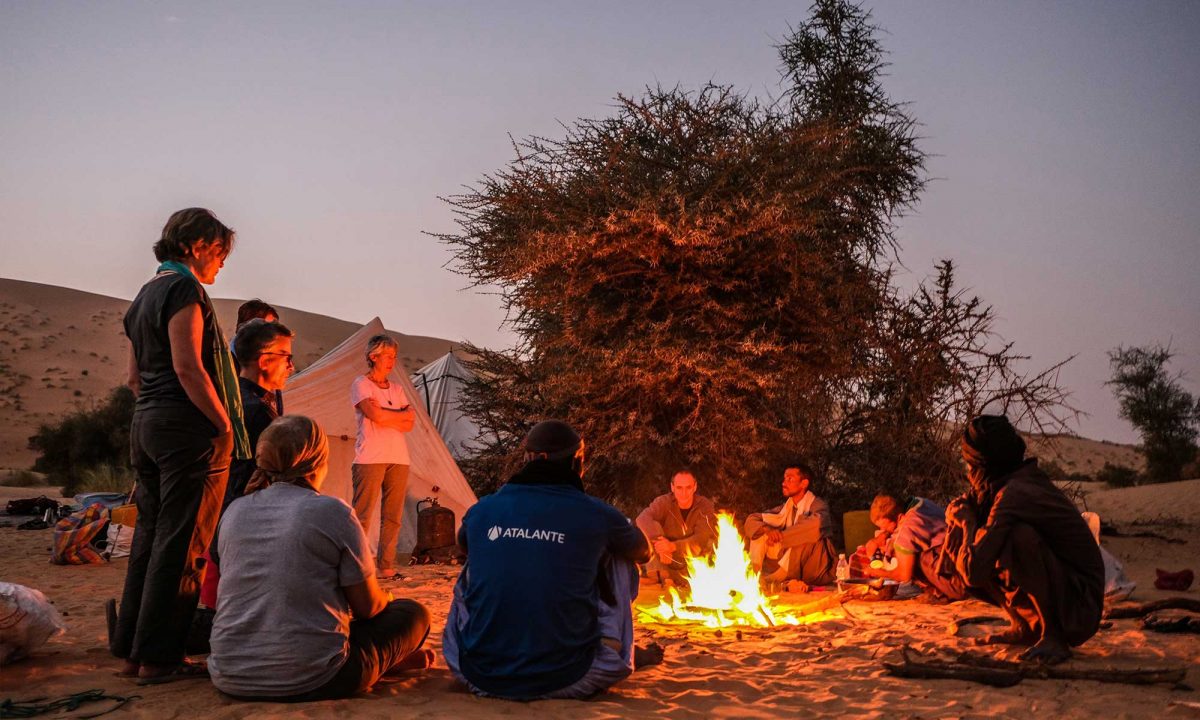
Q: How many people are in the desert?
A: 10